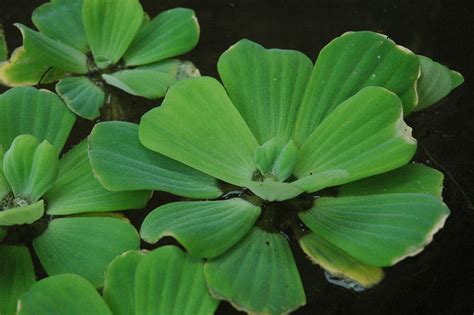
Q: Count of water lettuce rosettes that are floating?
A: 4